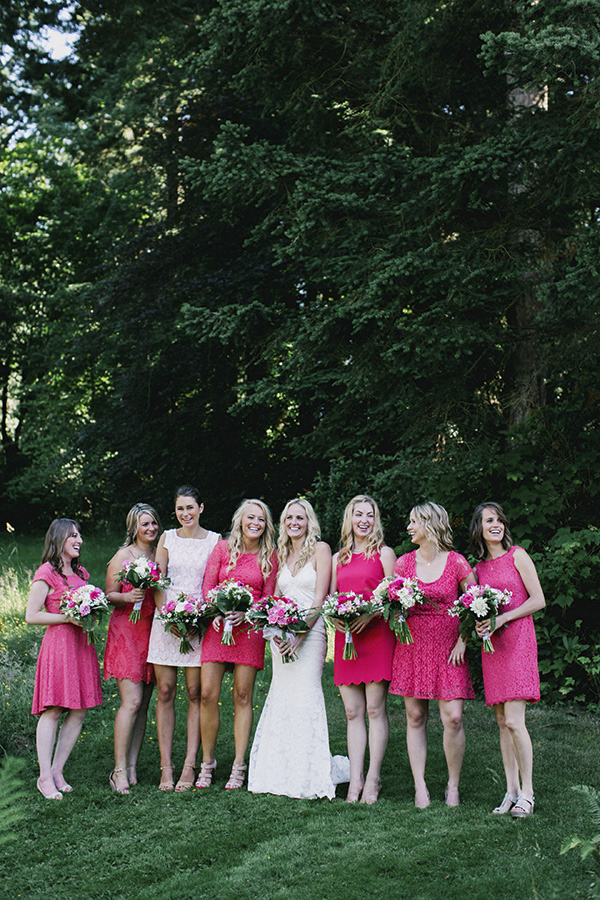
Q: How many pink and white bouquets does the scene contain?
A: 8